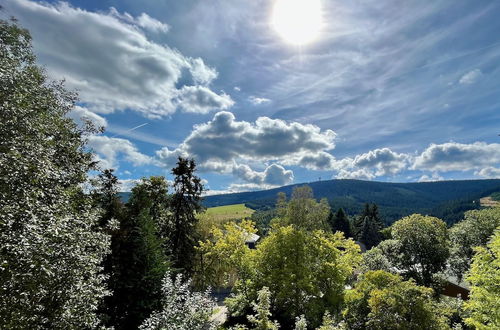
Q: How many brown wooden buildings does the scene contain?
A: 1